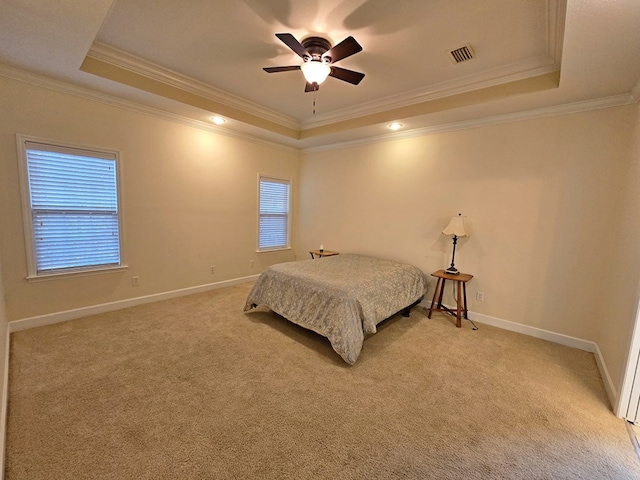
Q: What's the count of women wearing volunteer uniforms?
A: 0